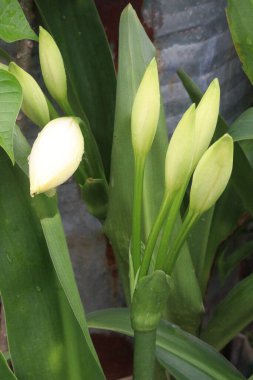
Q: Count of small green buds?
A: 6